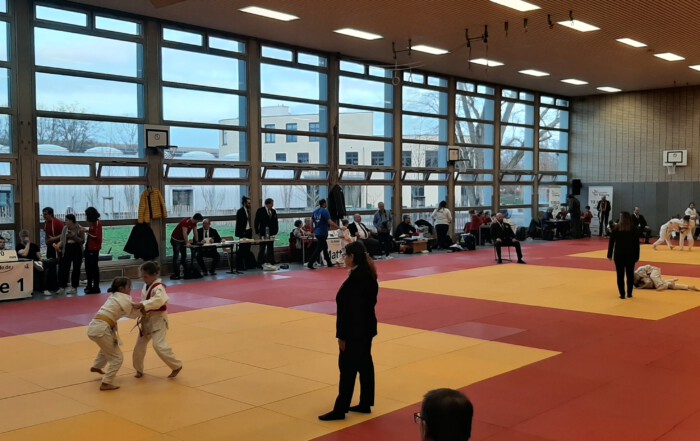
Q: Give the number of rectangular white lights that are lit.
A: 12